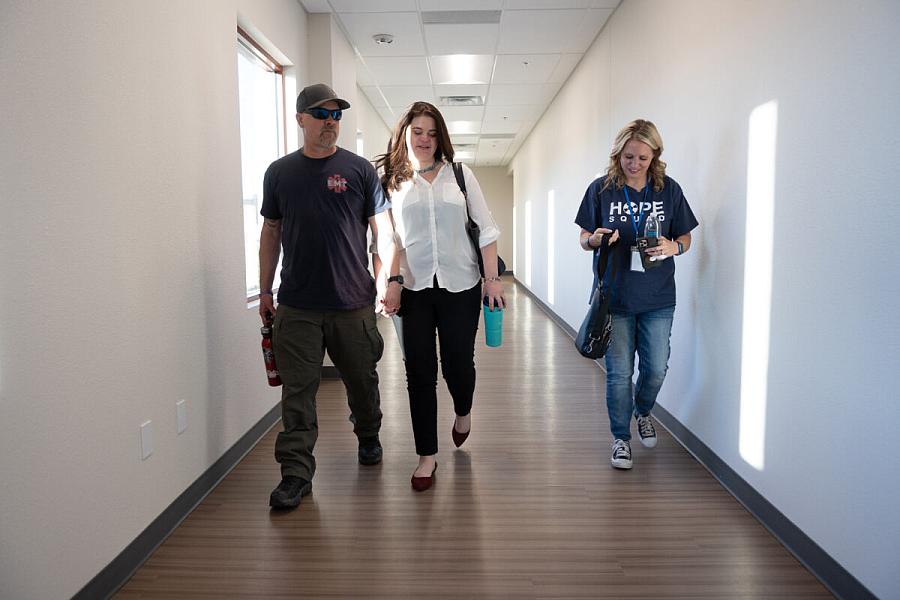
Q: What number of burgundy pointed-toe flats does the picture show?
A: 2